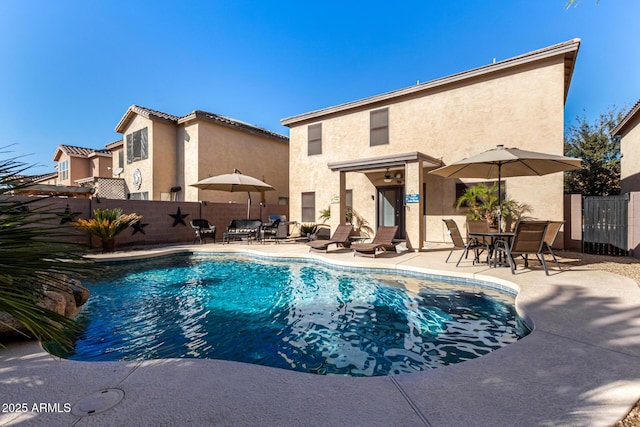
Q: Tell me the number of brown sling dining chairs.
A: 4